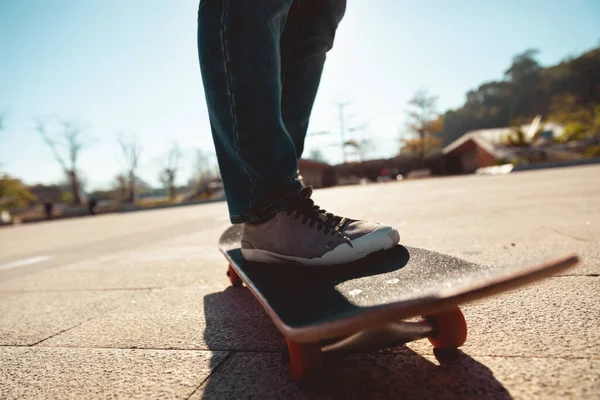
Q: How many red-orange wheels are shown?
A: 3